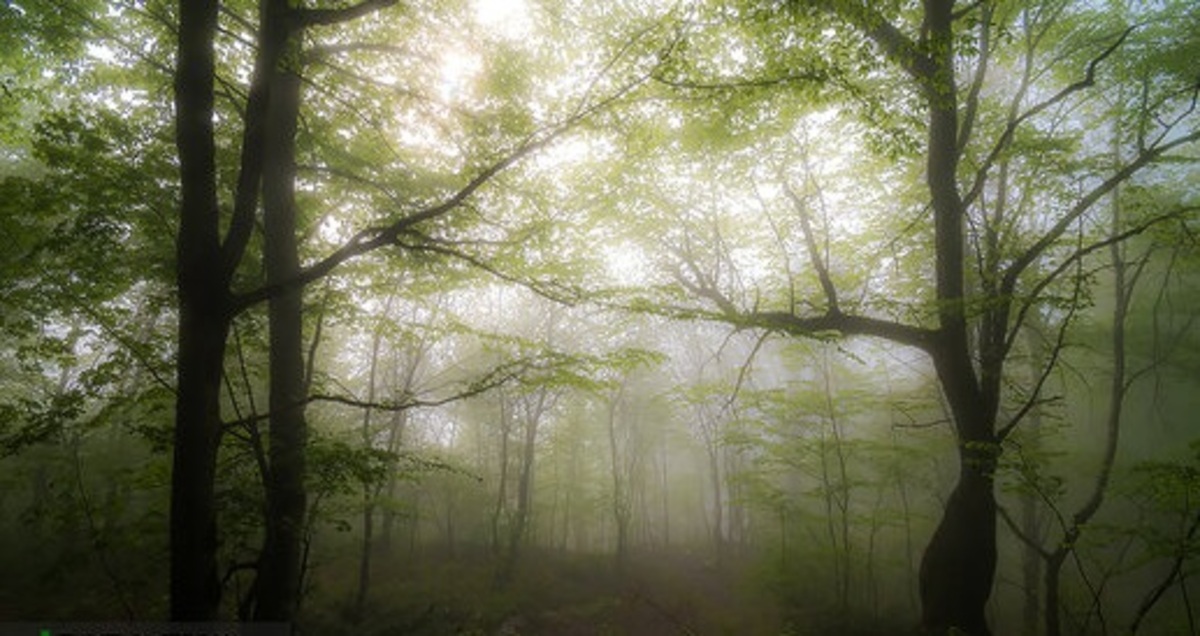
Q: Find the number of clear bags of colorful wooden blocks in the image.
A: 0